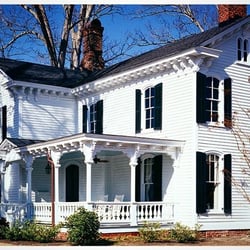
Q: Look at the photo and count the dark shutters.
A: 11